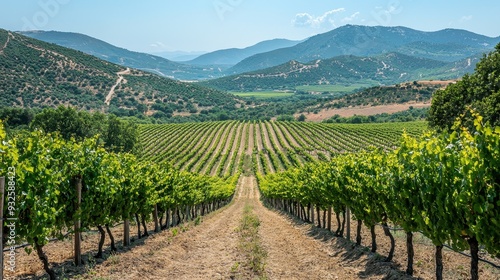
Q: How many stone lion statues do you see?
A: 0